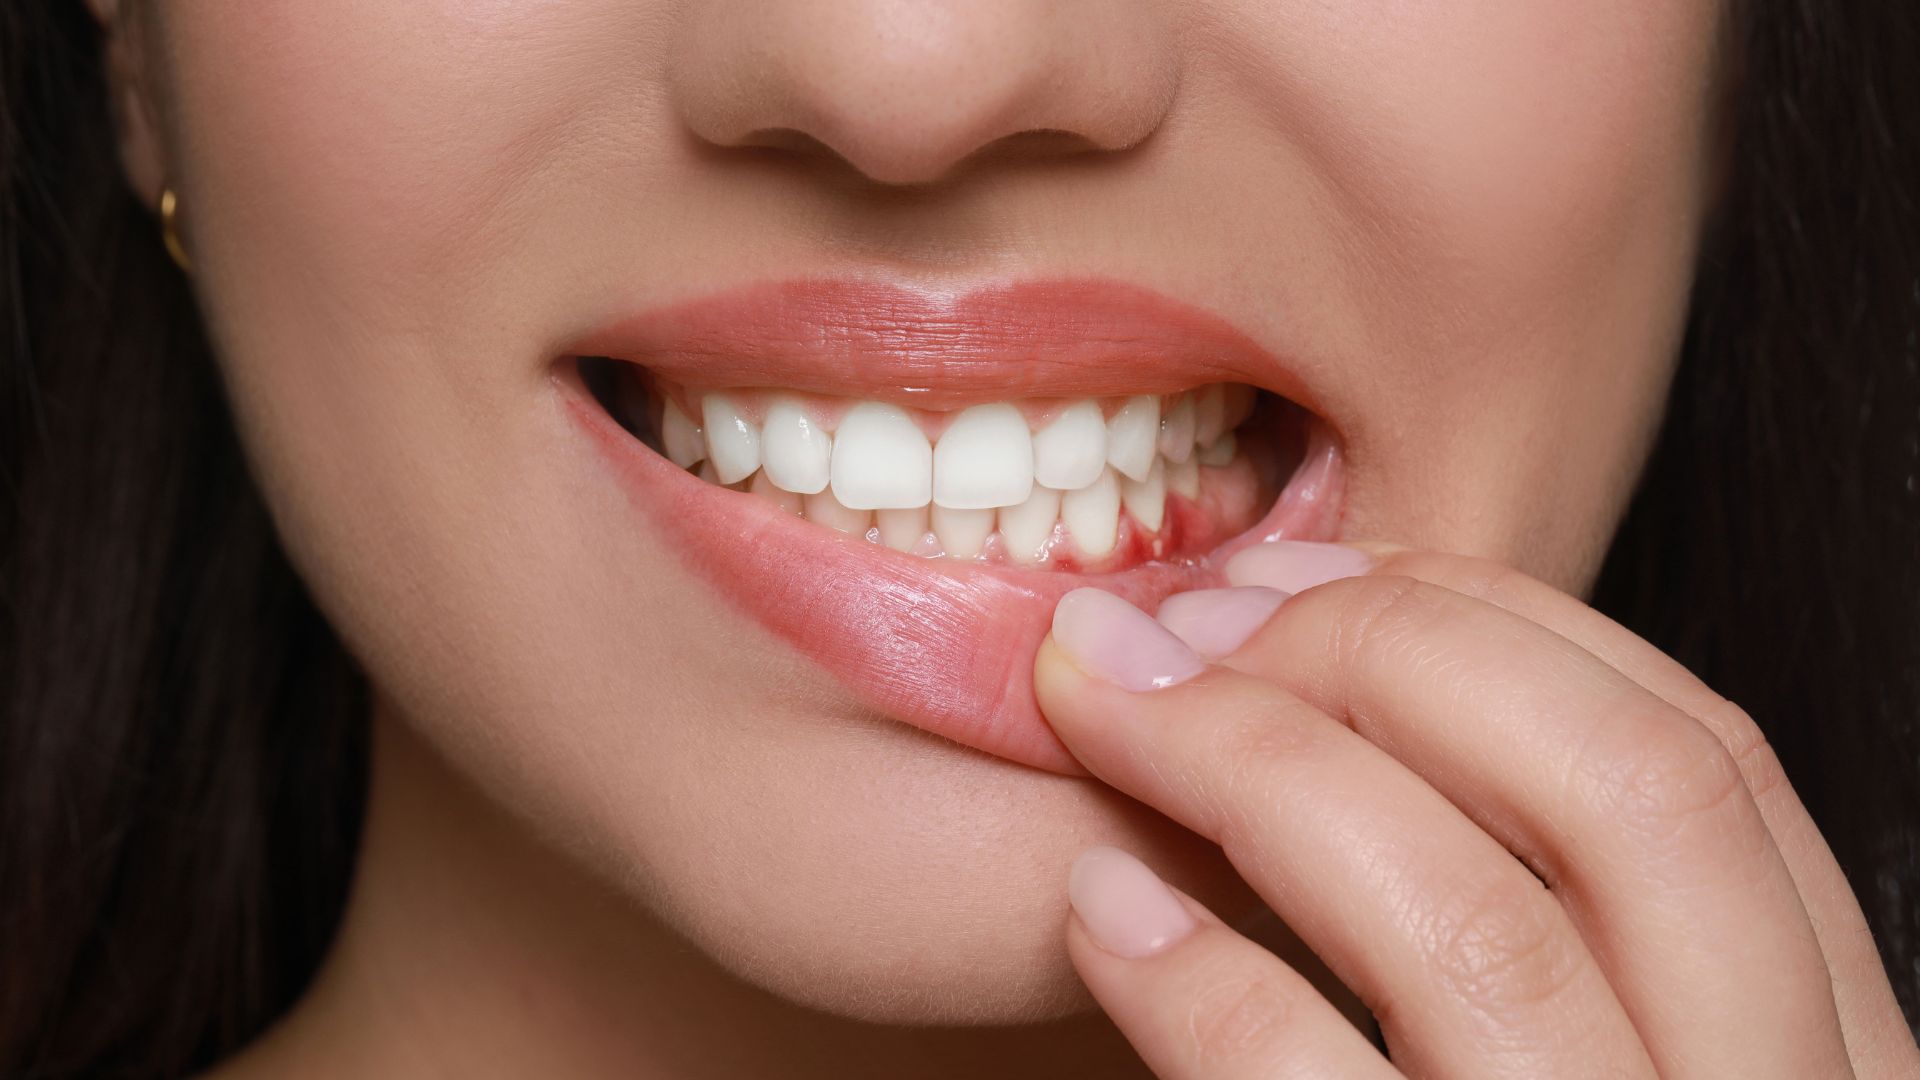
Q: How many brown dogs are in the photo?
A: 0